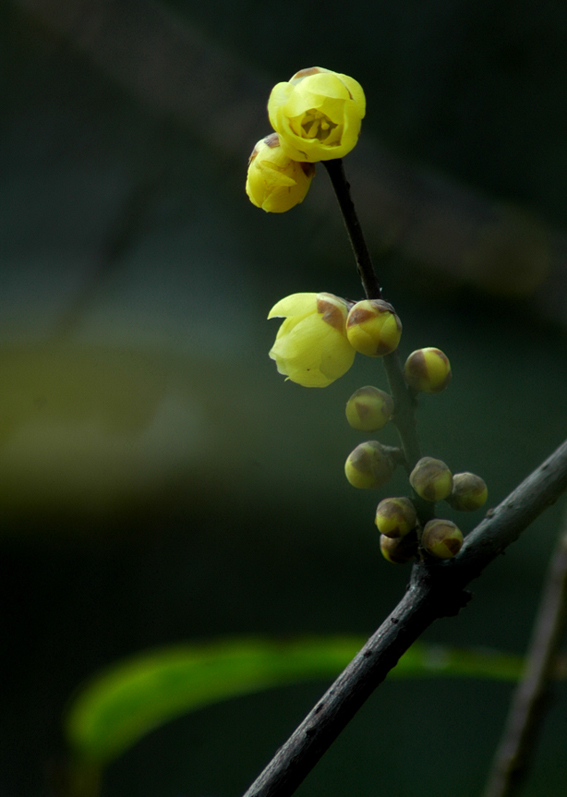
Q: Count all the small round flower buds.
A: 9